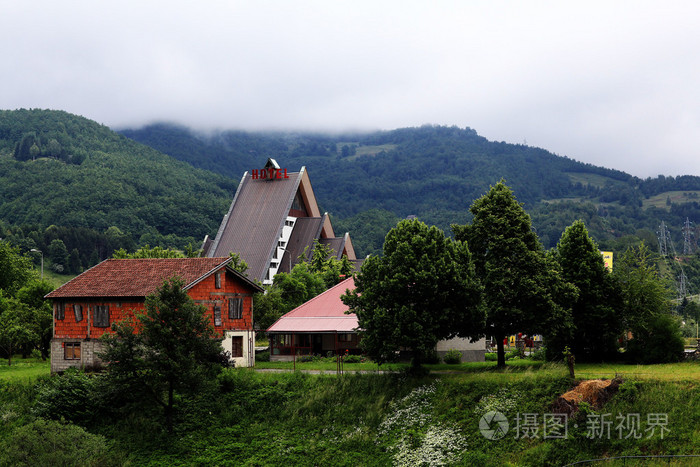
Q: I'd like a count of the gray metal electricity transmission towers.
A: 3